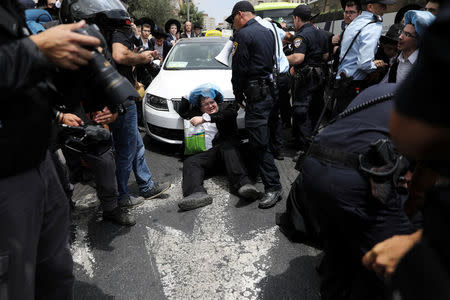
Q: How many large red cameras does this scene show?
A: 0